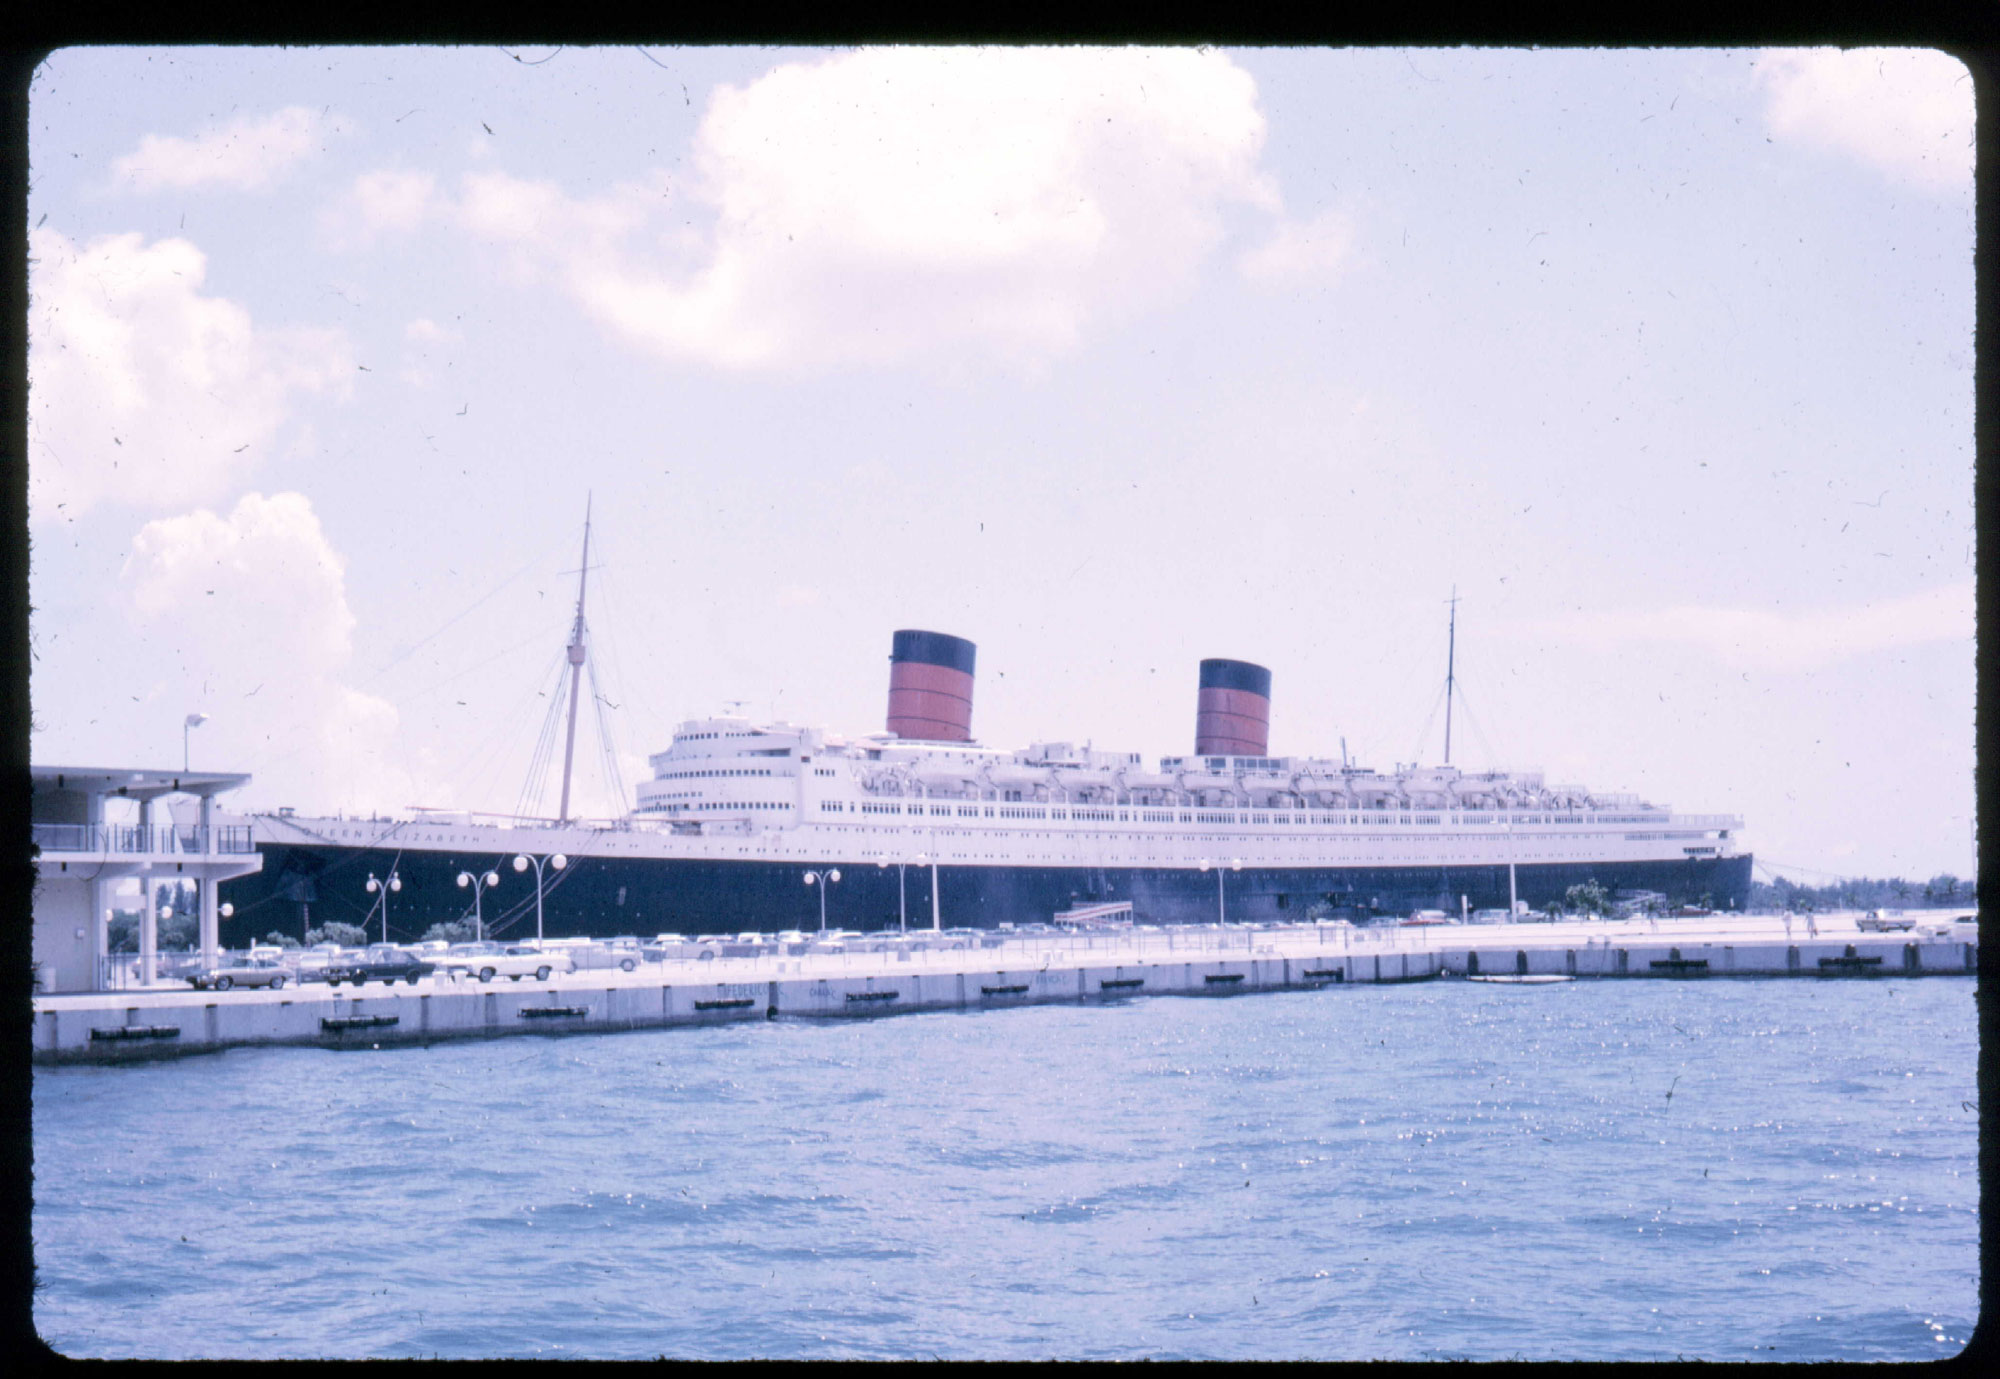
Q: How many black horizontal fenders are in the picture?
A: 11